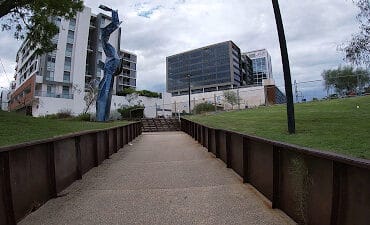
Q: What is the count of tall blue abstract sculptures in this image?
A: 1